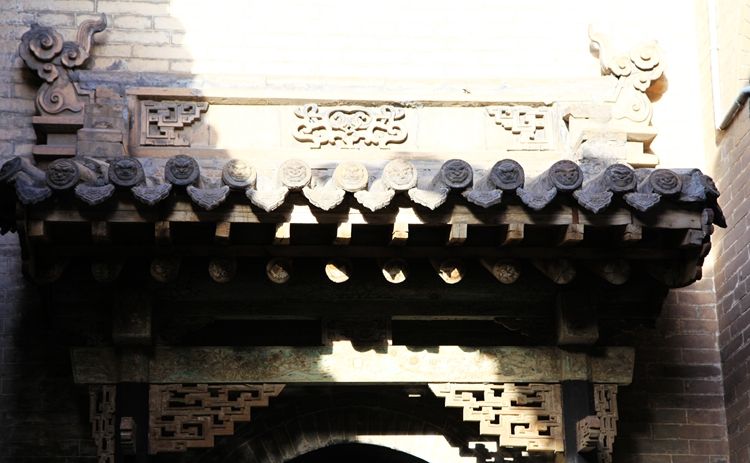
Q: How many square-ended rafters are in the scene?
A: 12